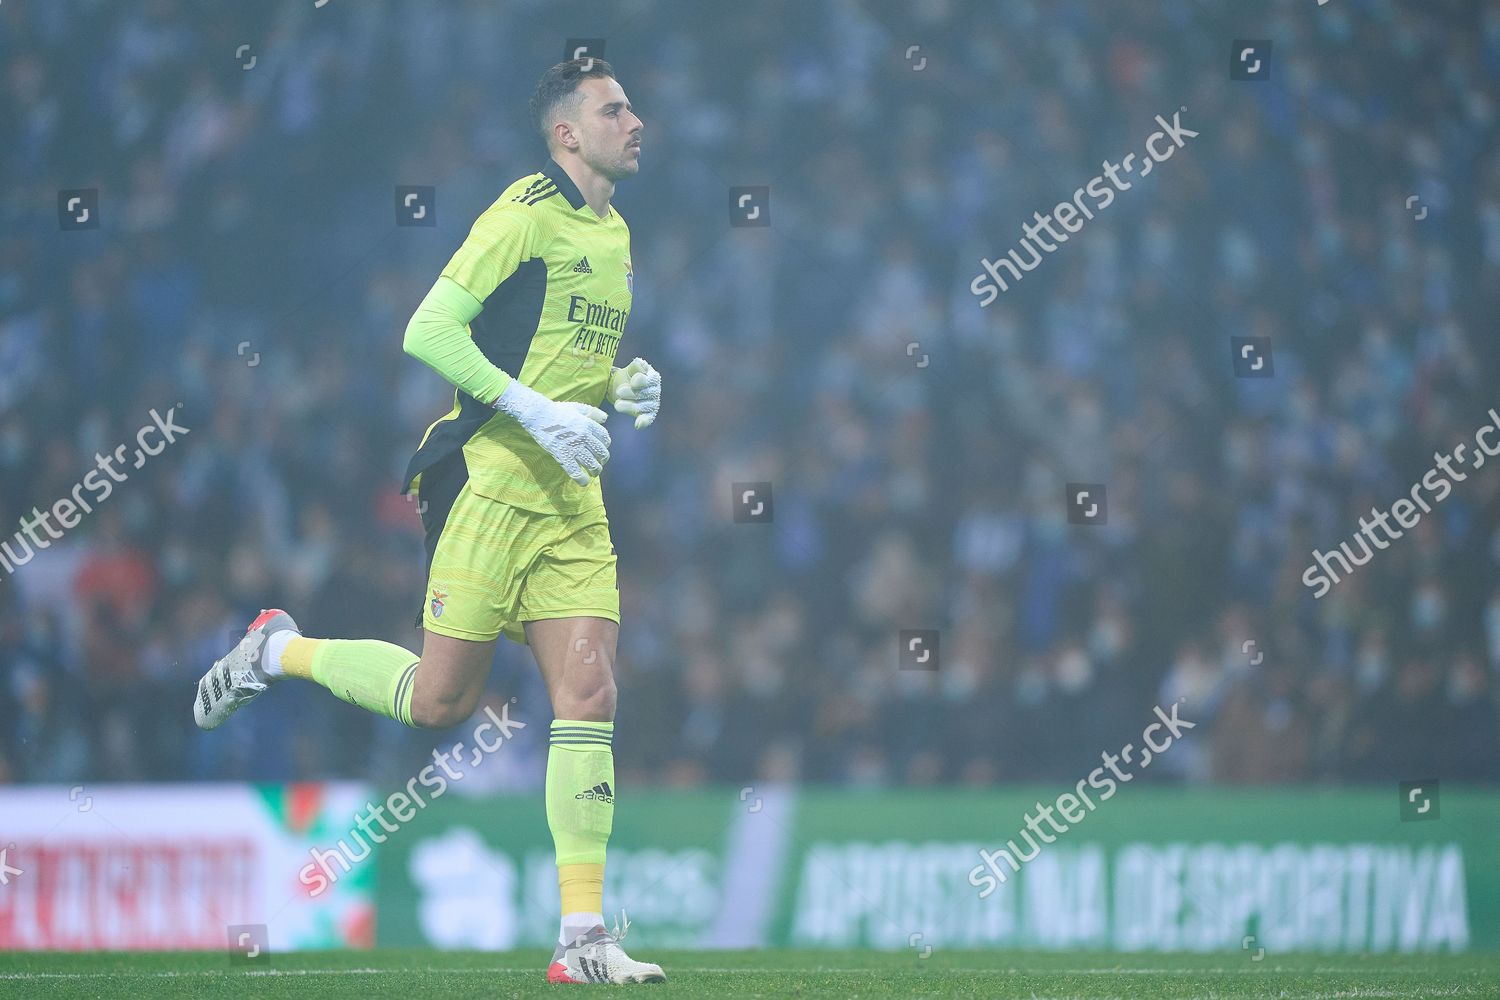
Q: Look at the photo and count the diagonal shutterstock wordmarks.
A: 5